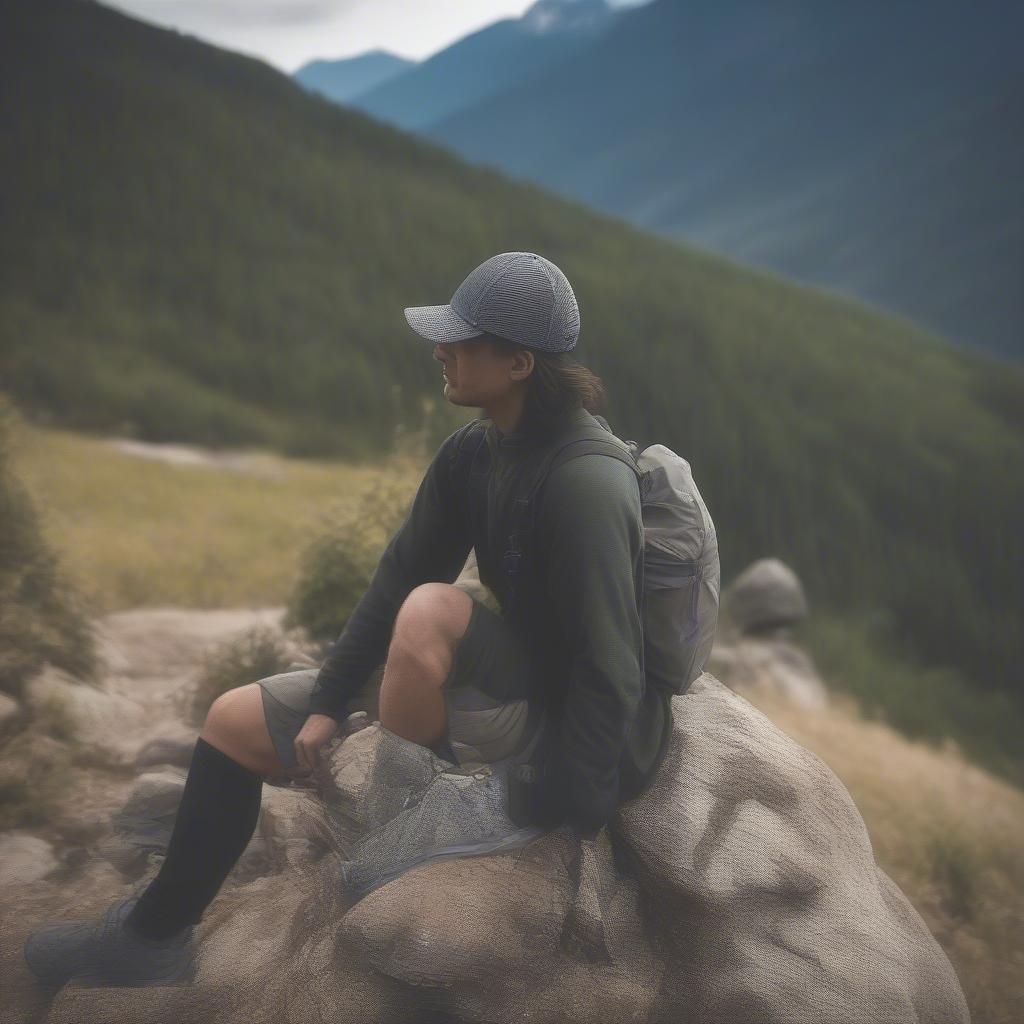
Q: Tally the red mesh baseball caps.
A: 0